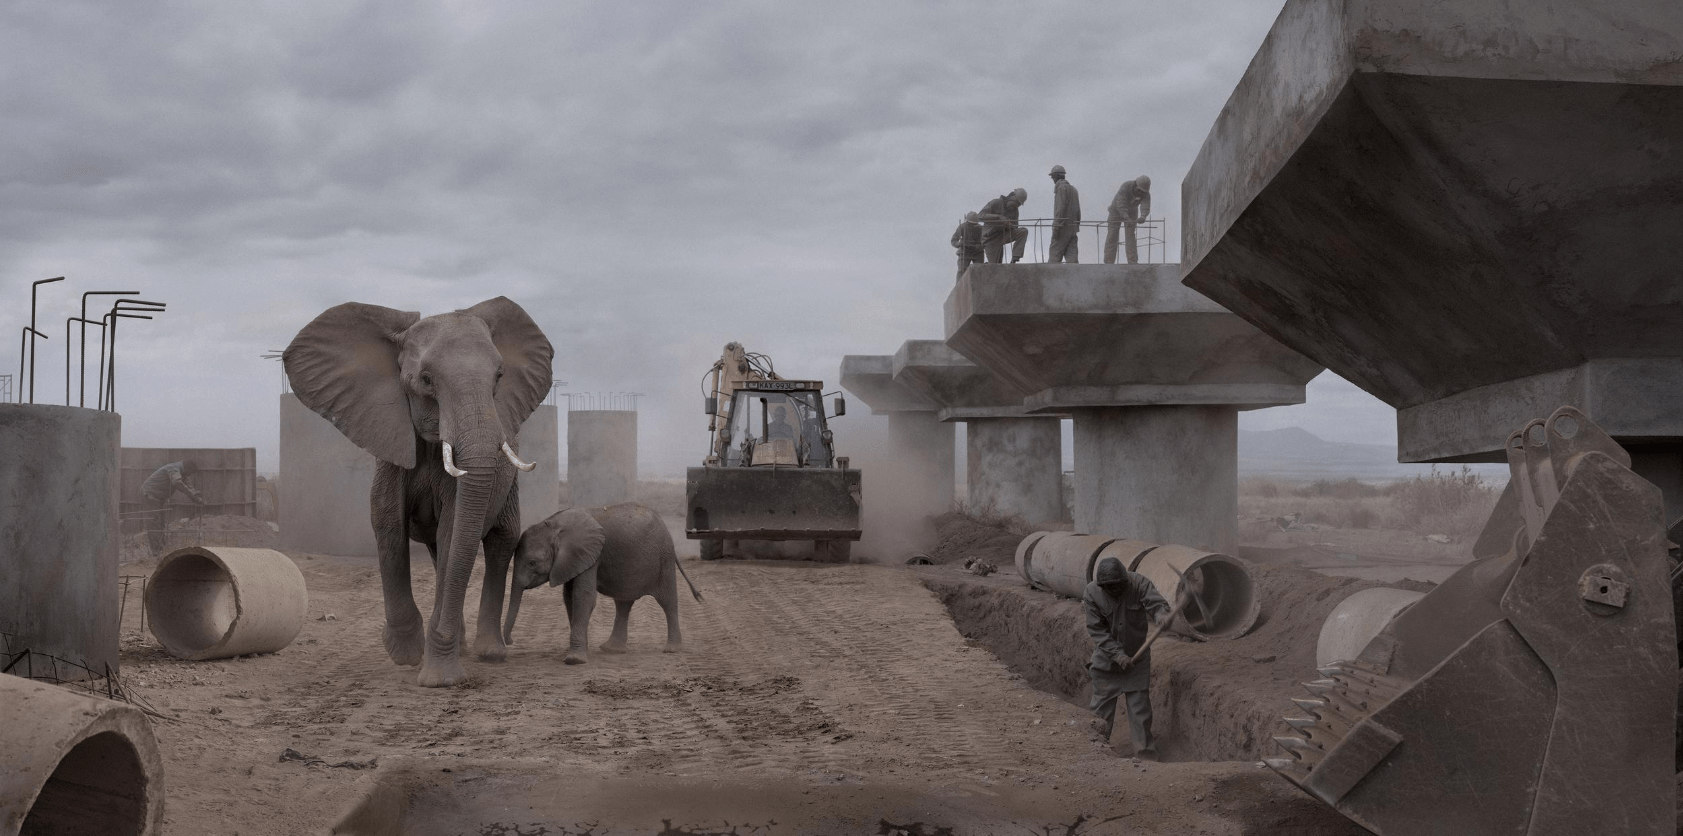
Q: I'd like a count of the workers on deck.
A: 4